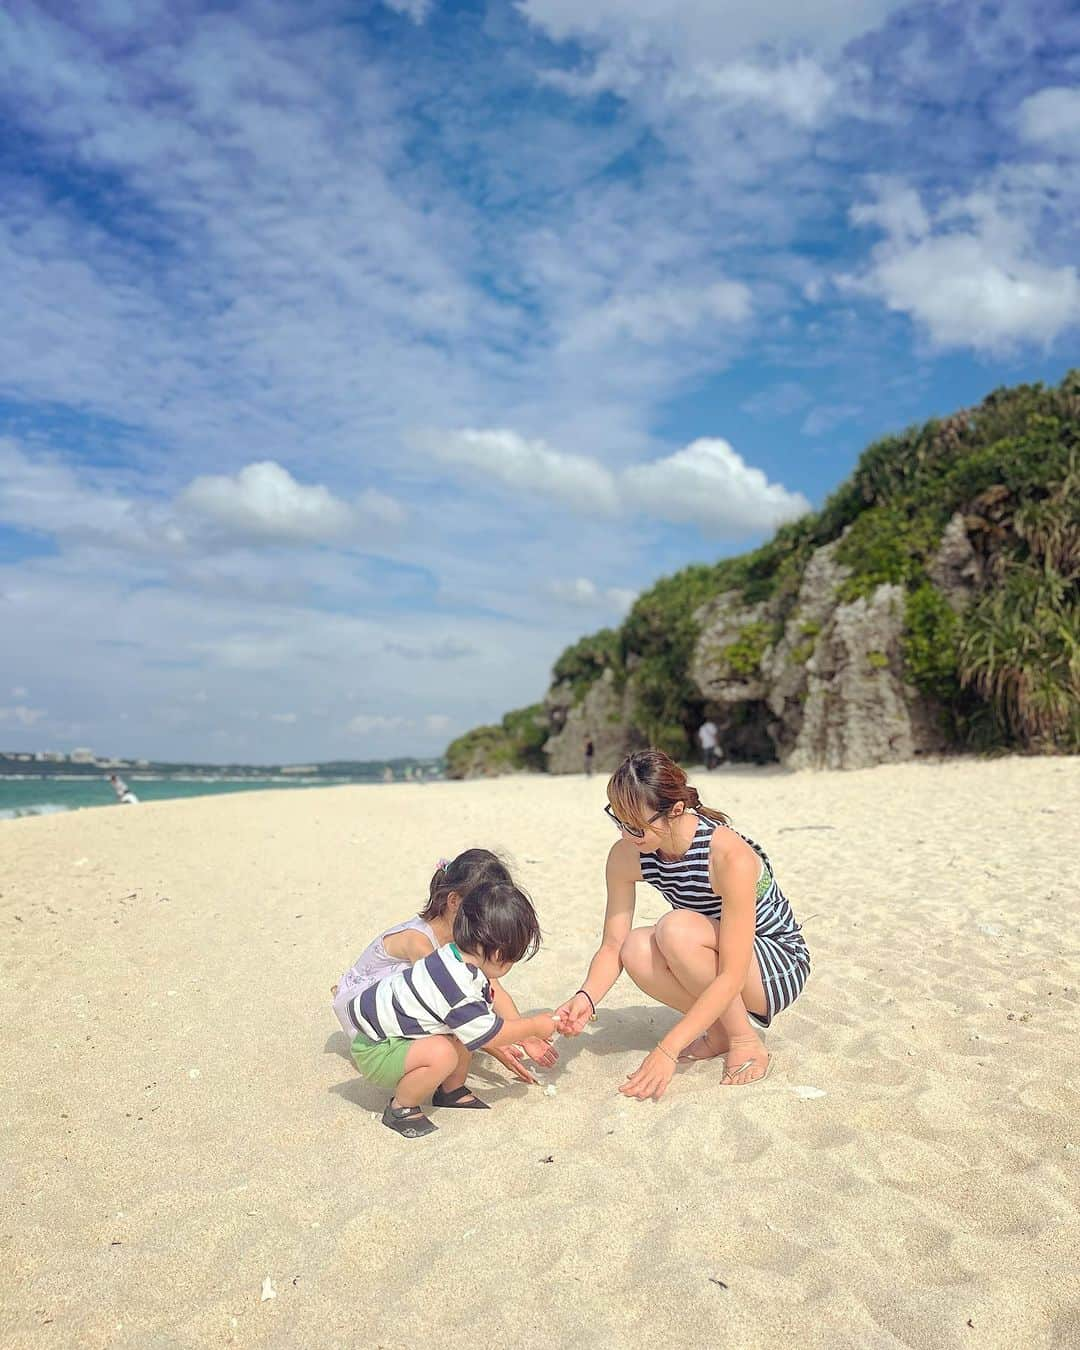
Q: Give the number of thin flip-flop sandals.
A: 2